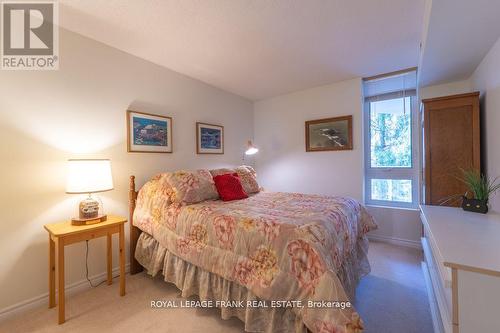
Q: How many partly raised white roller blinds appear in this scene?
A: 1